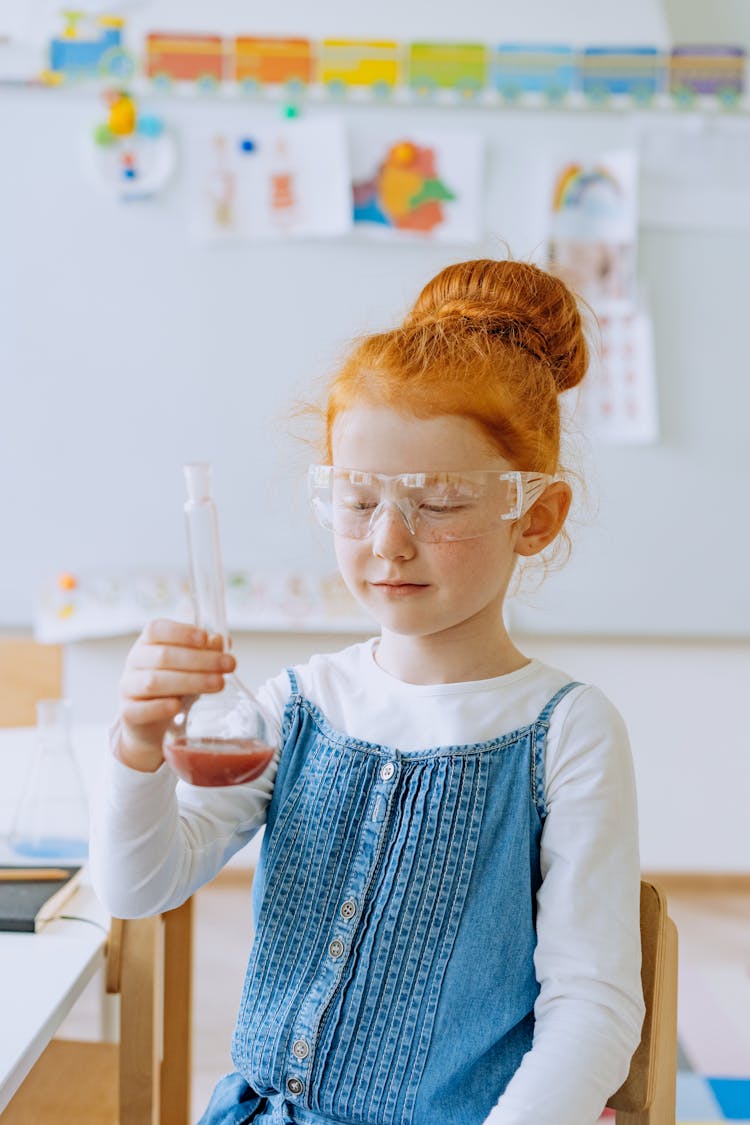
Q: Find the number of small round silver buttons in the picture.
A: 5